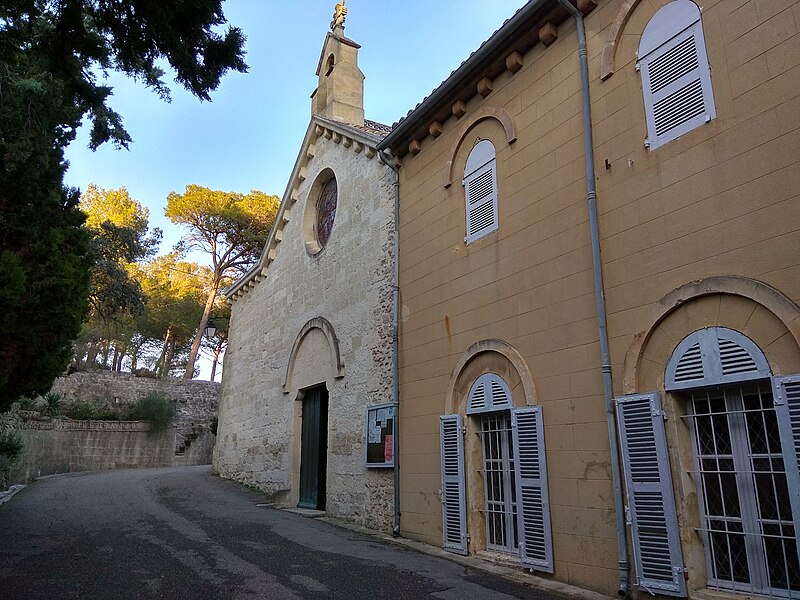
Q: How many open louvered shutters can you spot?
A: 4